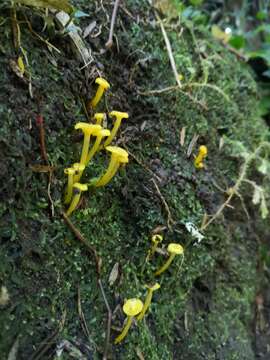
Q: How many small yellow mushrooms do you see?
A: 14